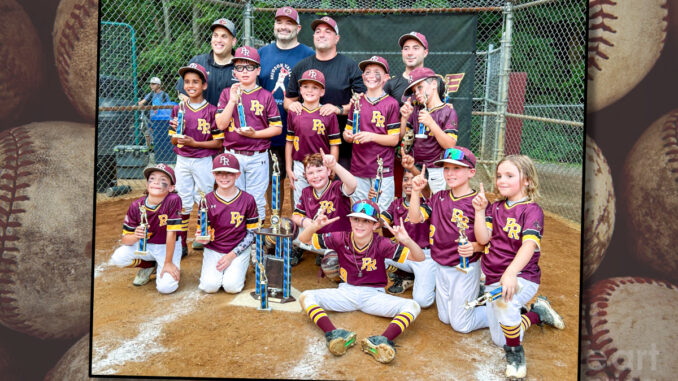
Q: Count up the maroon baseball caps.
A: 12